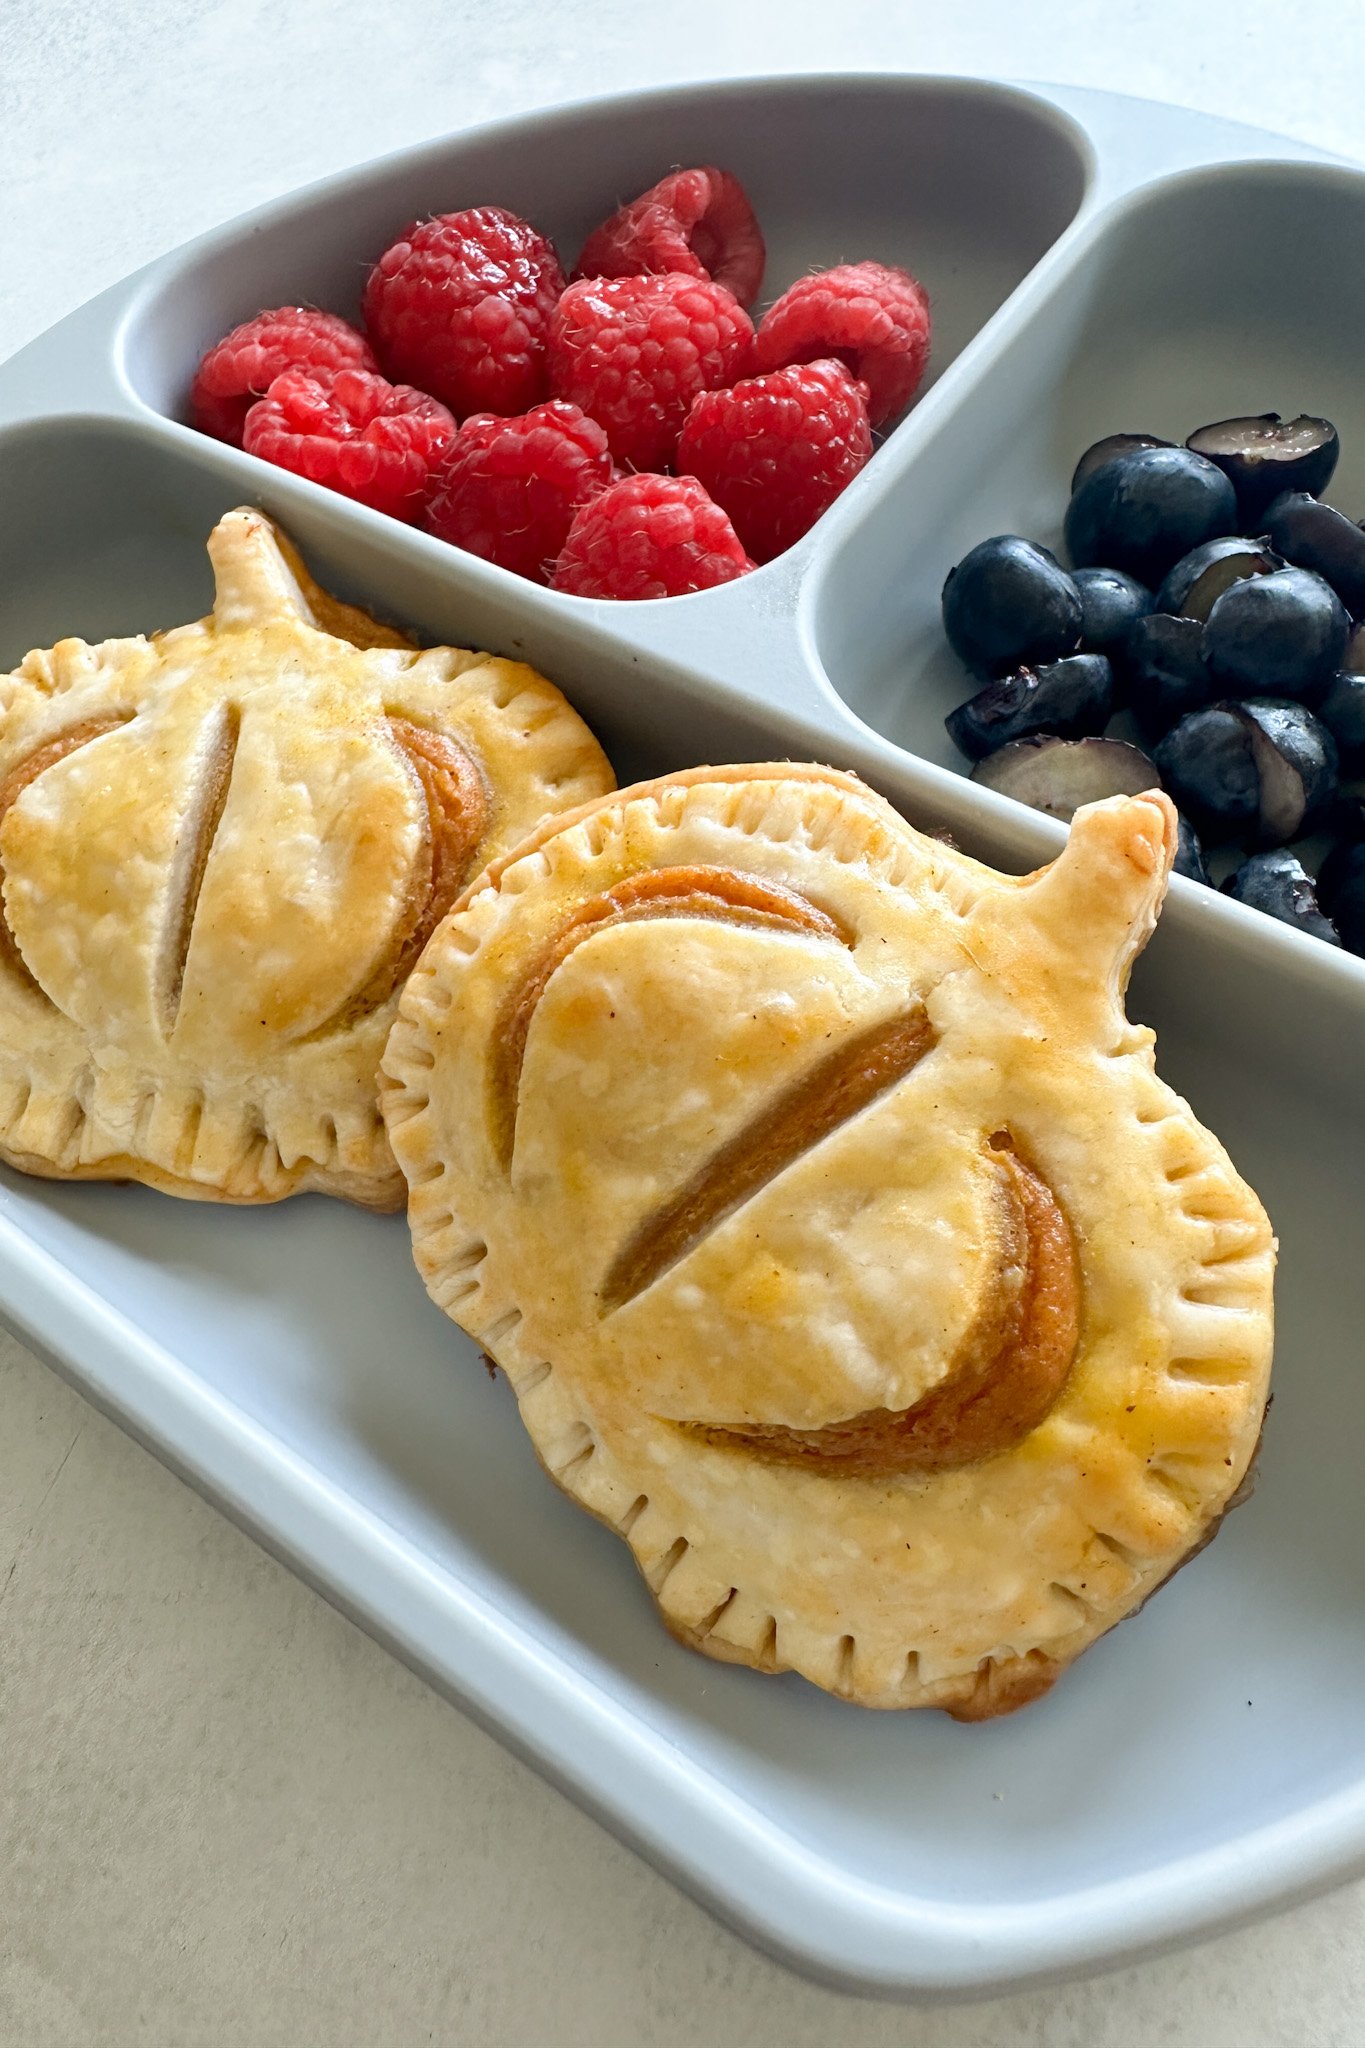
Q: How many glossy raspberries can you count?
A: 9